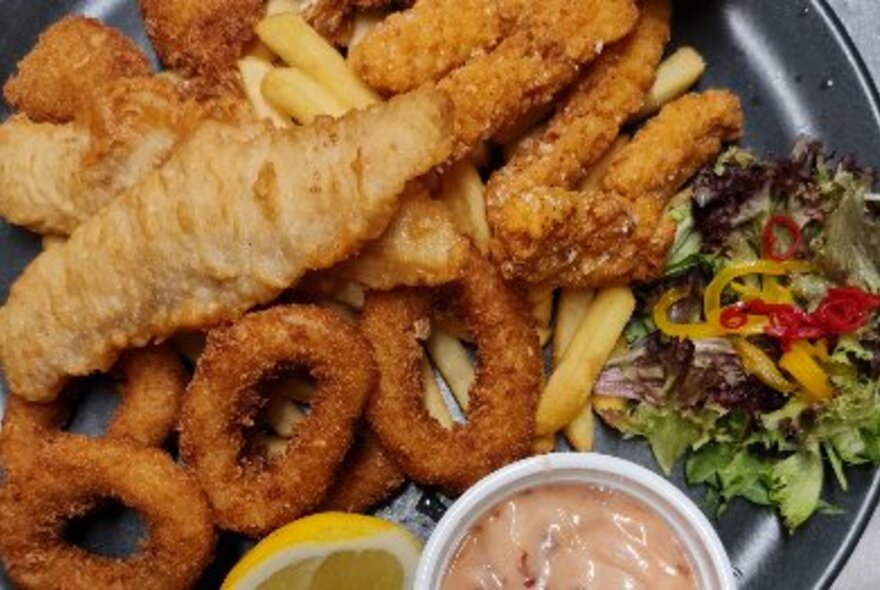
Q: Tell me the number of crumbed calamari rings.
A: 5